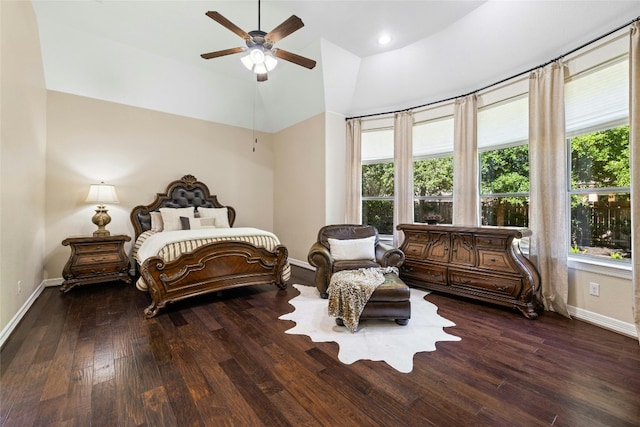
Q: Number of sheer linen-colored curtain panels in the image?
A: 5